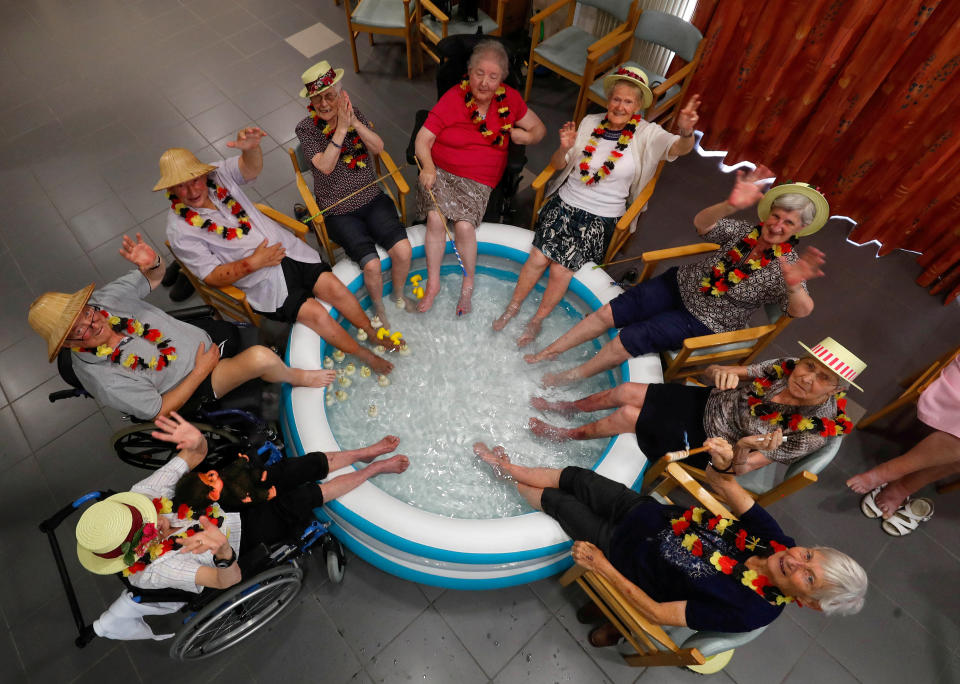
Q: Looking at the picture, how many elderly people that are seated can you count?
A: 9